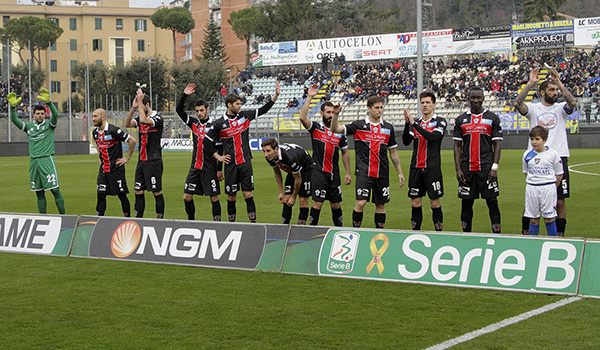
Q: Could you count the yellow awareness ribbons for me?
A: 1